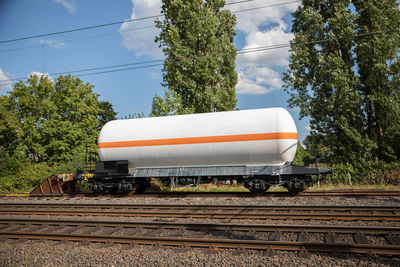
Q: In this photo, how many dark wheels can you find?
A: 4